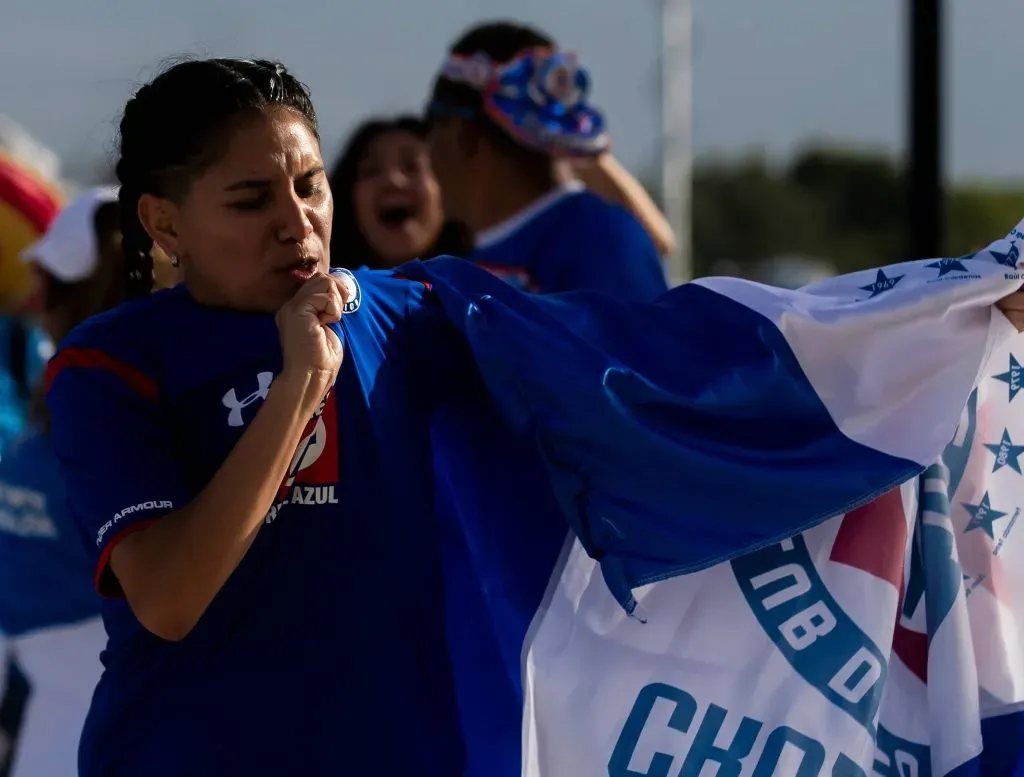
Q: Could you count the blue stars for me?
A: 6